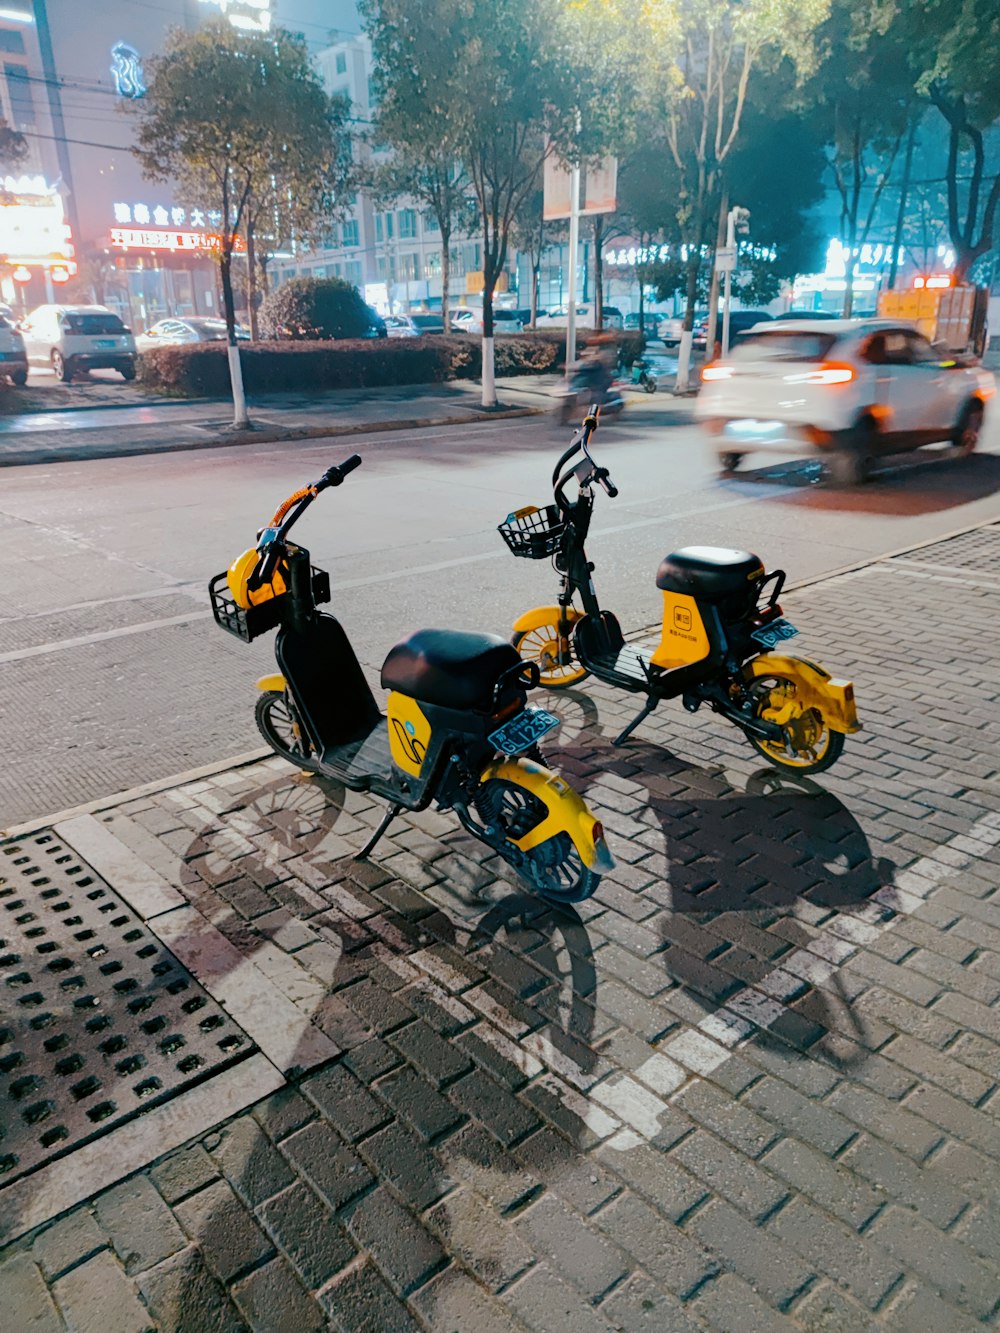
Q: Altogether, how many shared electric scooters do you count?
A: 2